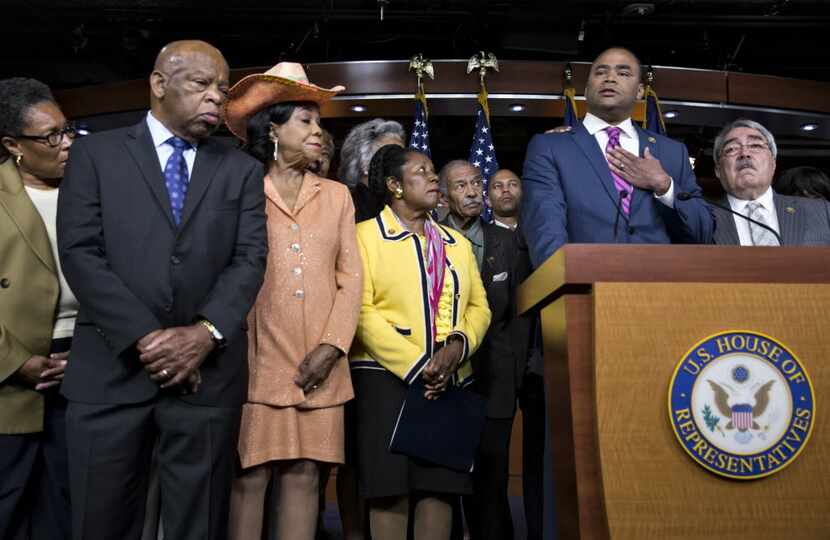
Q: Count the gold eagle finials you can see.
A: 2